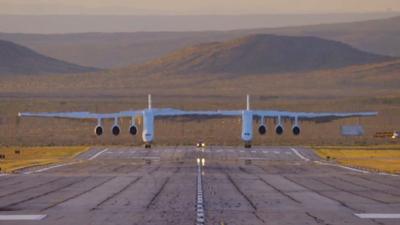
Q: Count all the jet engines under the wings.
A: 6